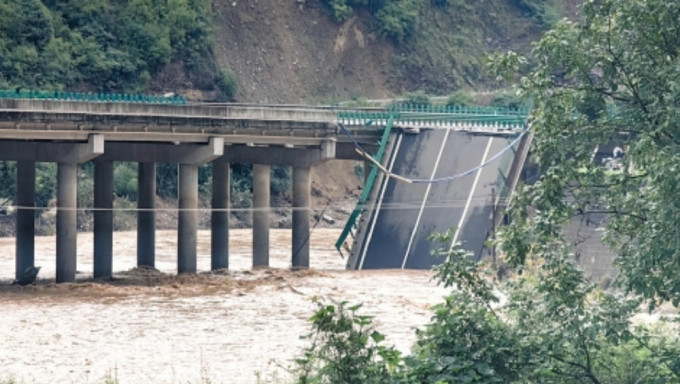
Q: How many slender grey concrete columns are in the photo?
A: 8